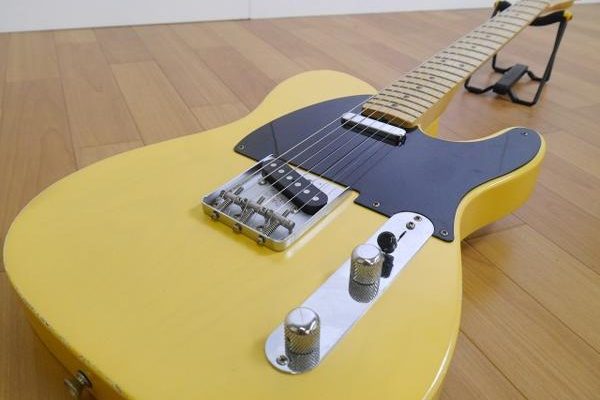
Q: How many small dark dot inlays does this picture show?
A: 10